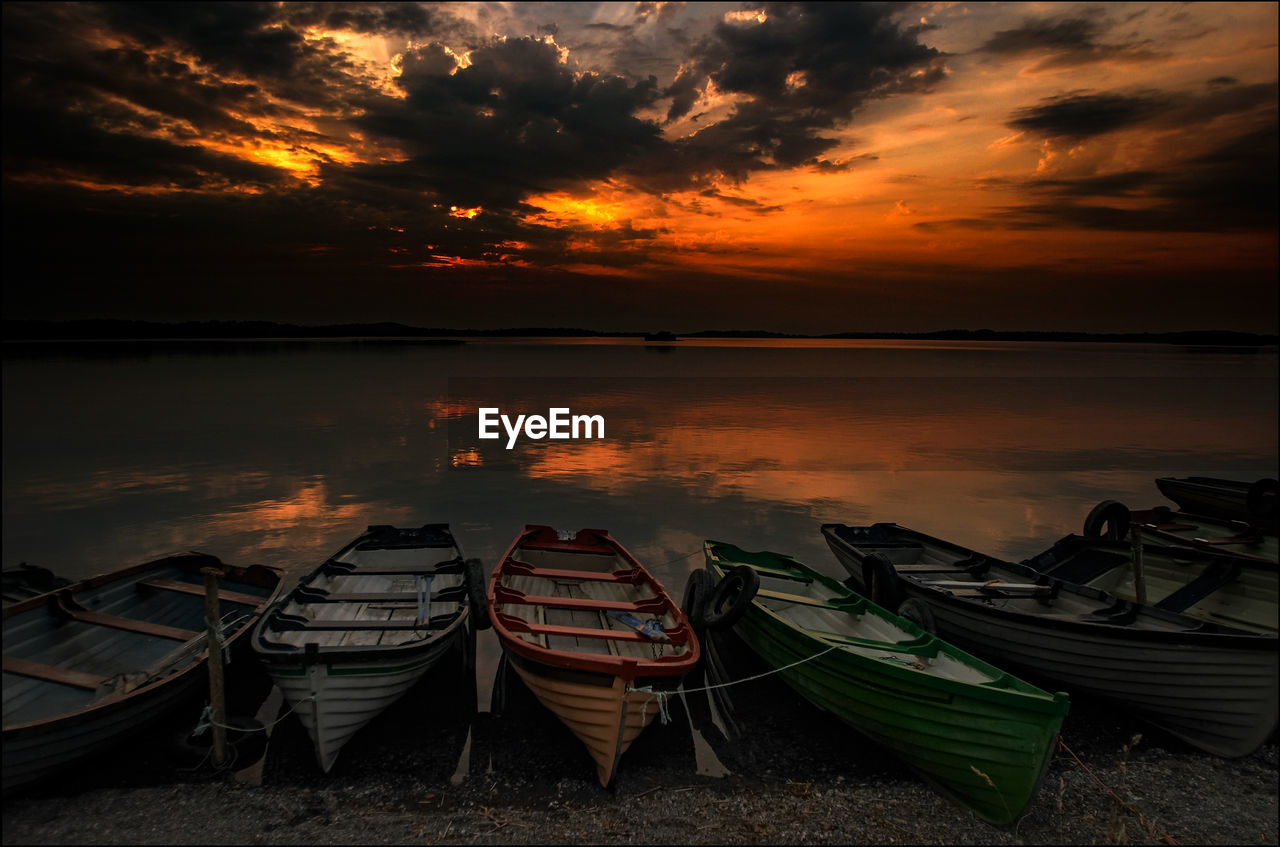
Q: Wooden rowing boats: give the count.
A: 9